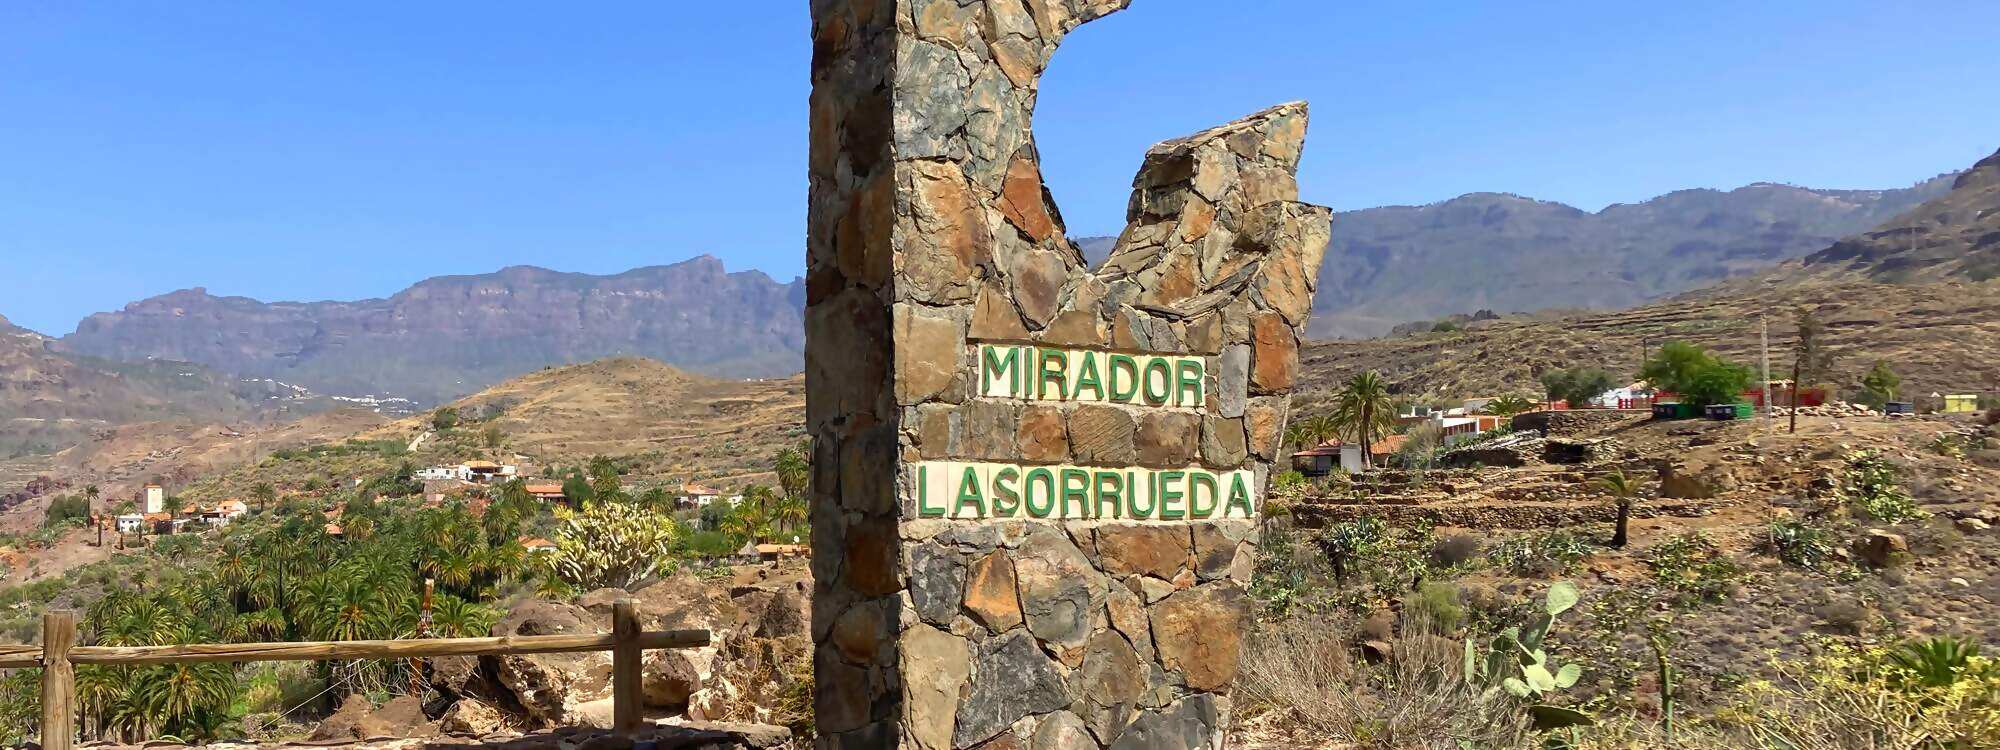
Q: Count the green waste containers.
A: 2